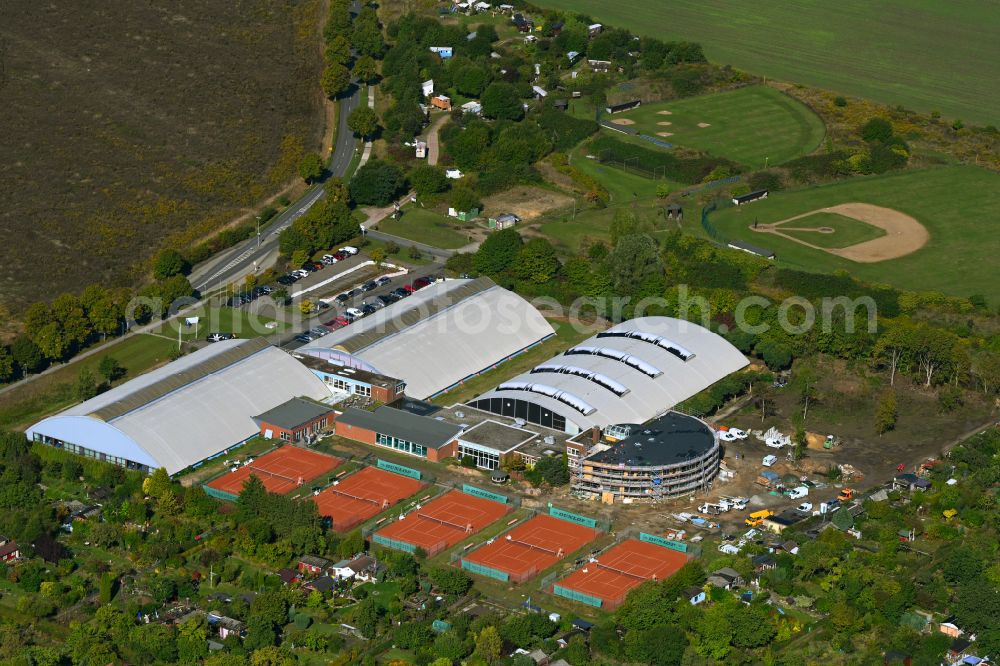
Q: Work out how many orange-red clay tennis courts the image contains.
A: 5